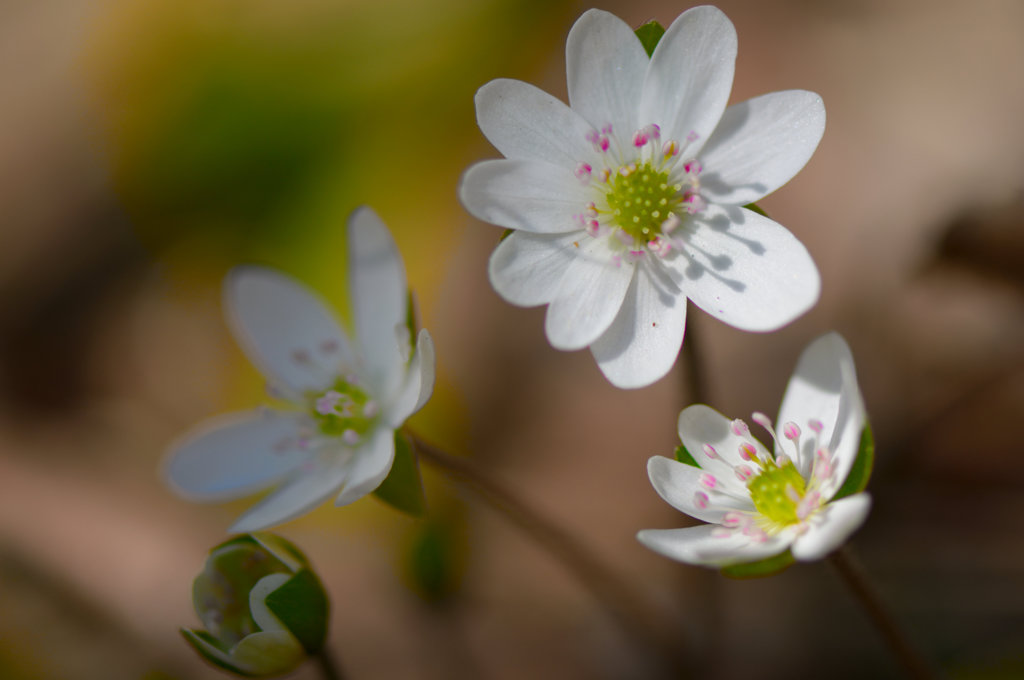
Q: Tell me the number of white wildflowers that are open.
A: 3